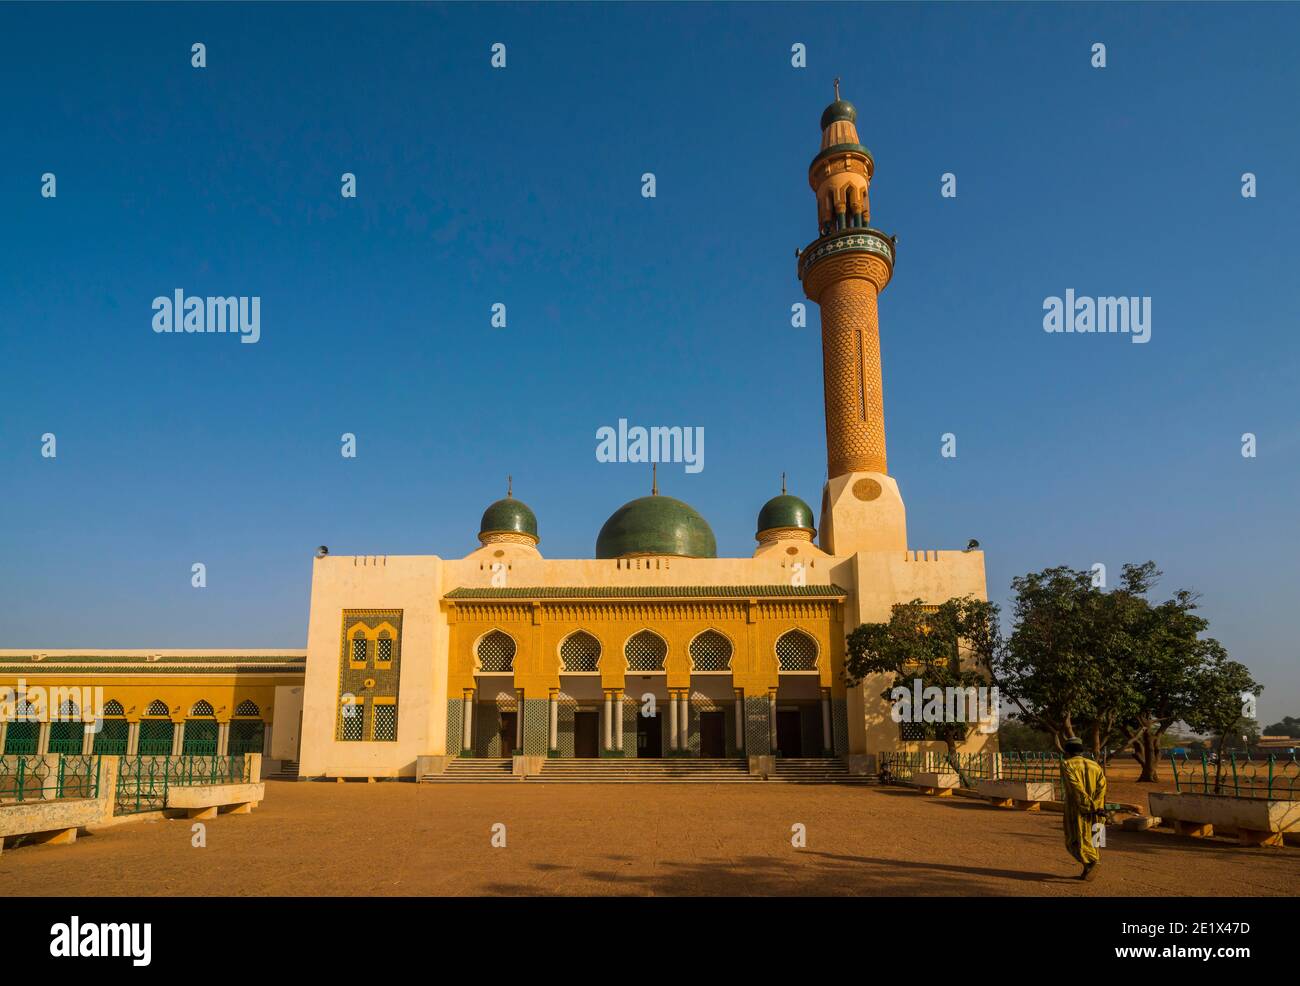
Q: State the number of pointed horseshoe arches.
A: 5